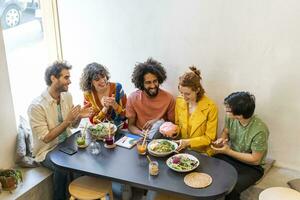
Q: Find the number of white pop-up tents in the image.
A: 0